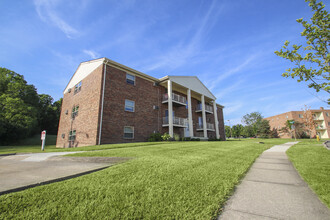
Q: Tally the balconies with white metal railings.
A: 4